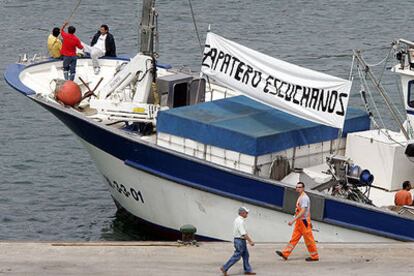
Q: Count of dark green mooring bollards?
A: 1